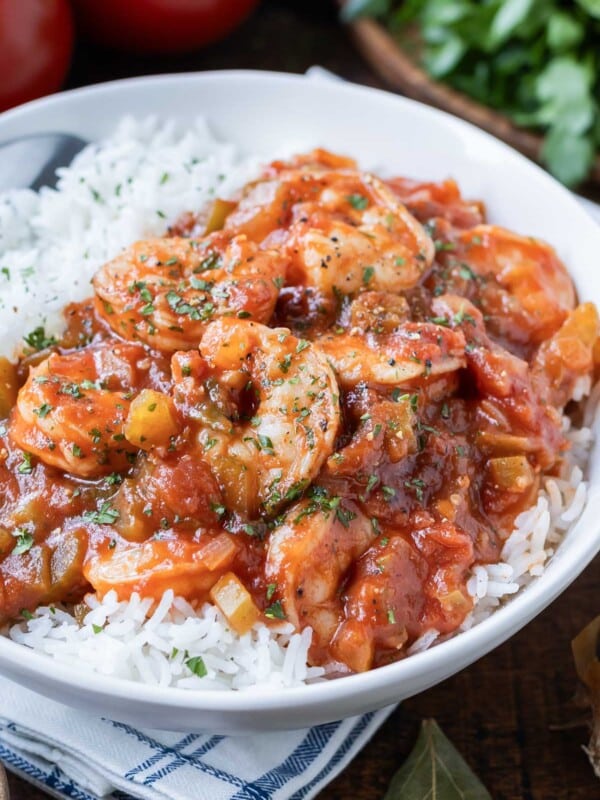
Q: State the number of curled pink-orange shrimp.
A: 8